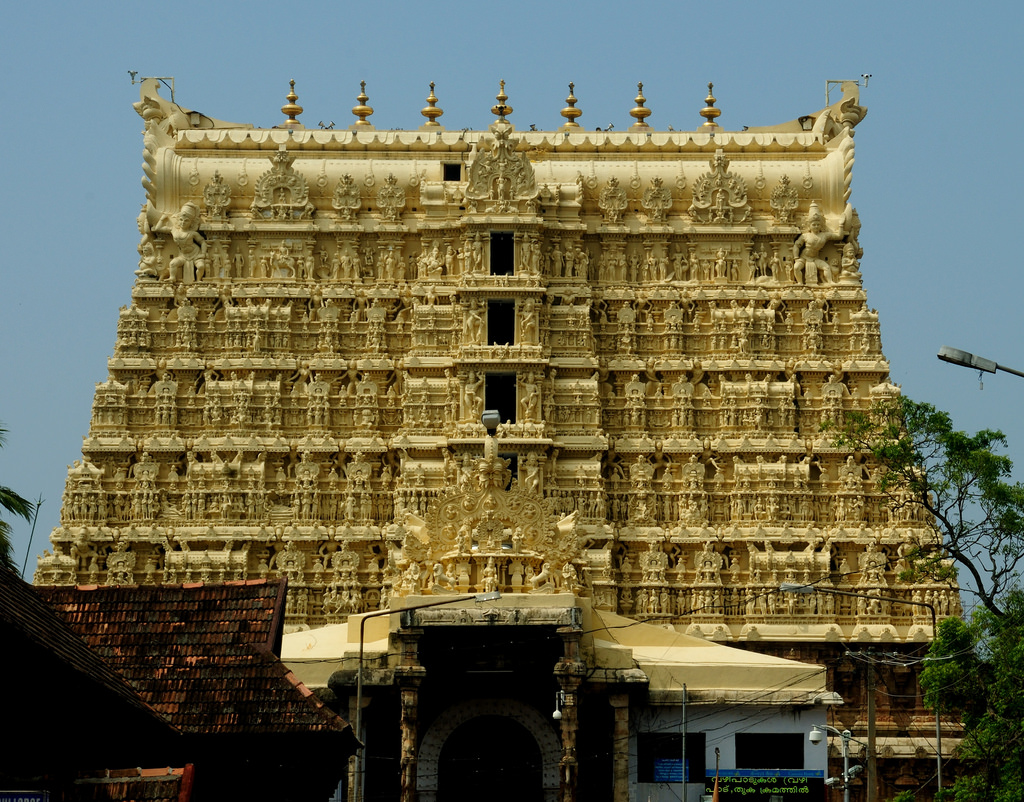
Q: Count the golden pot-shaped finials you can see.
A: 7